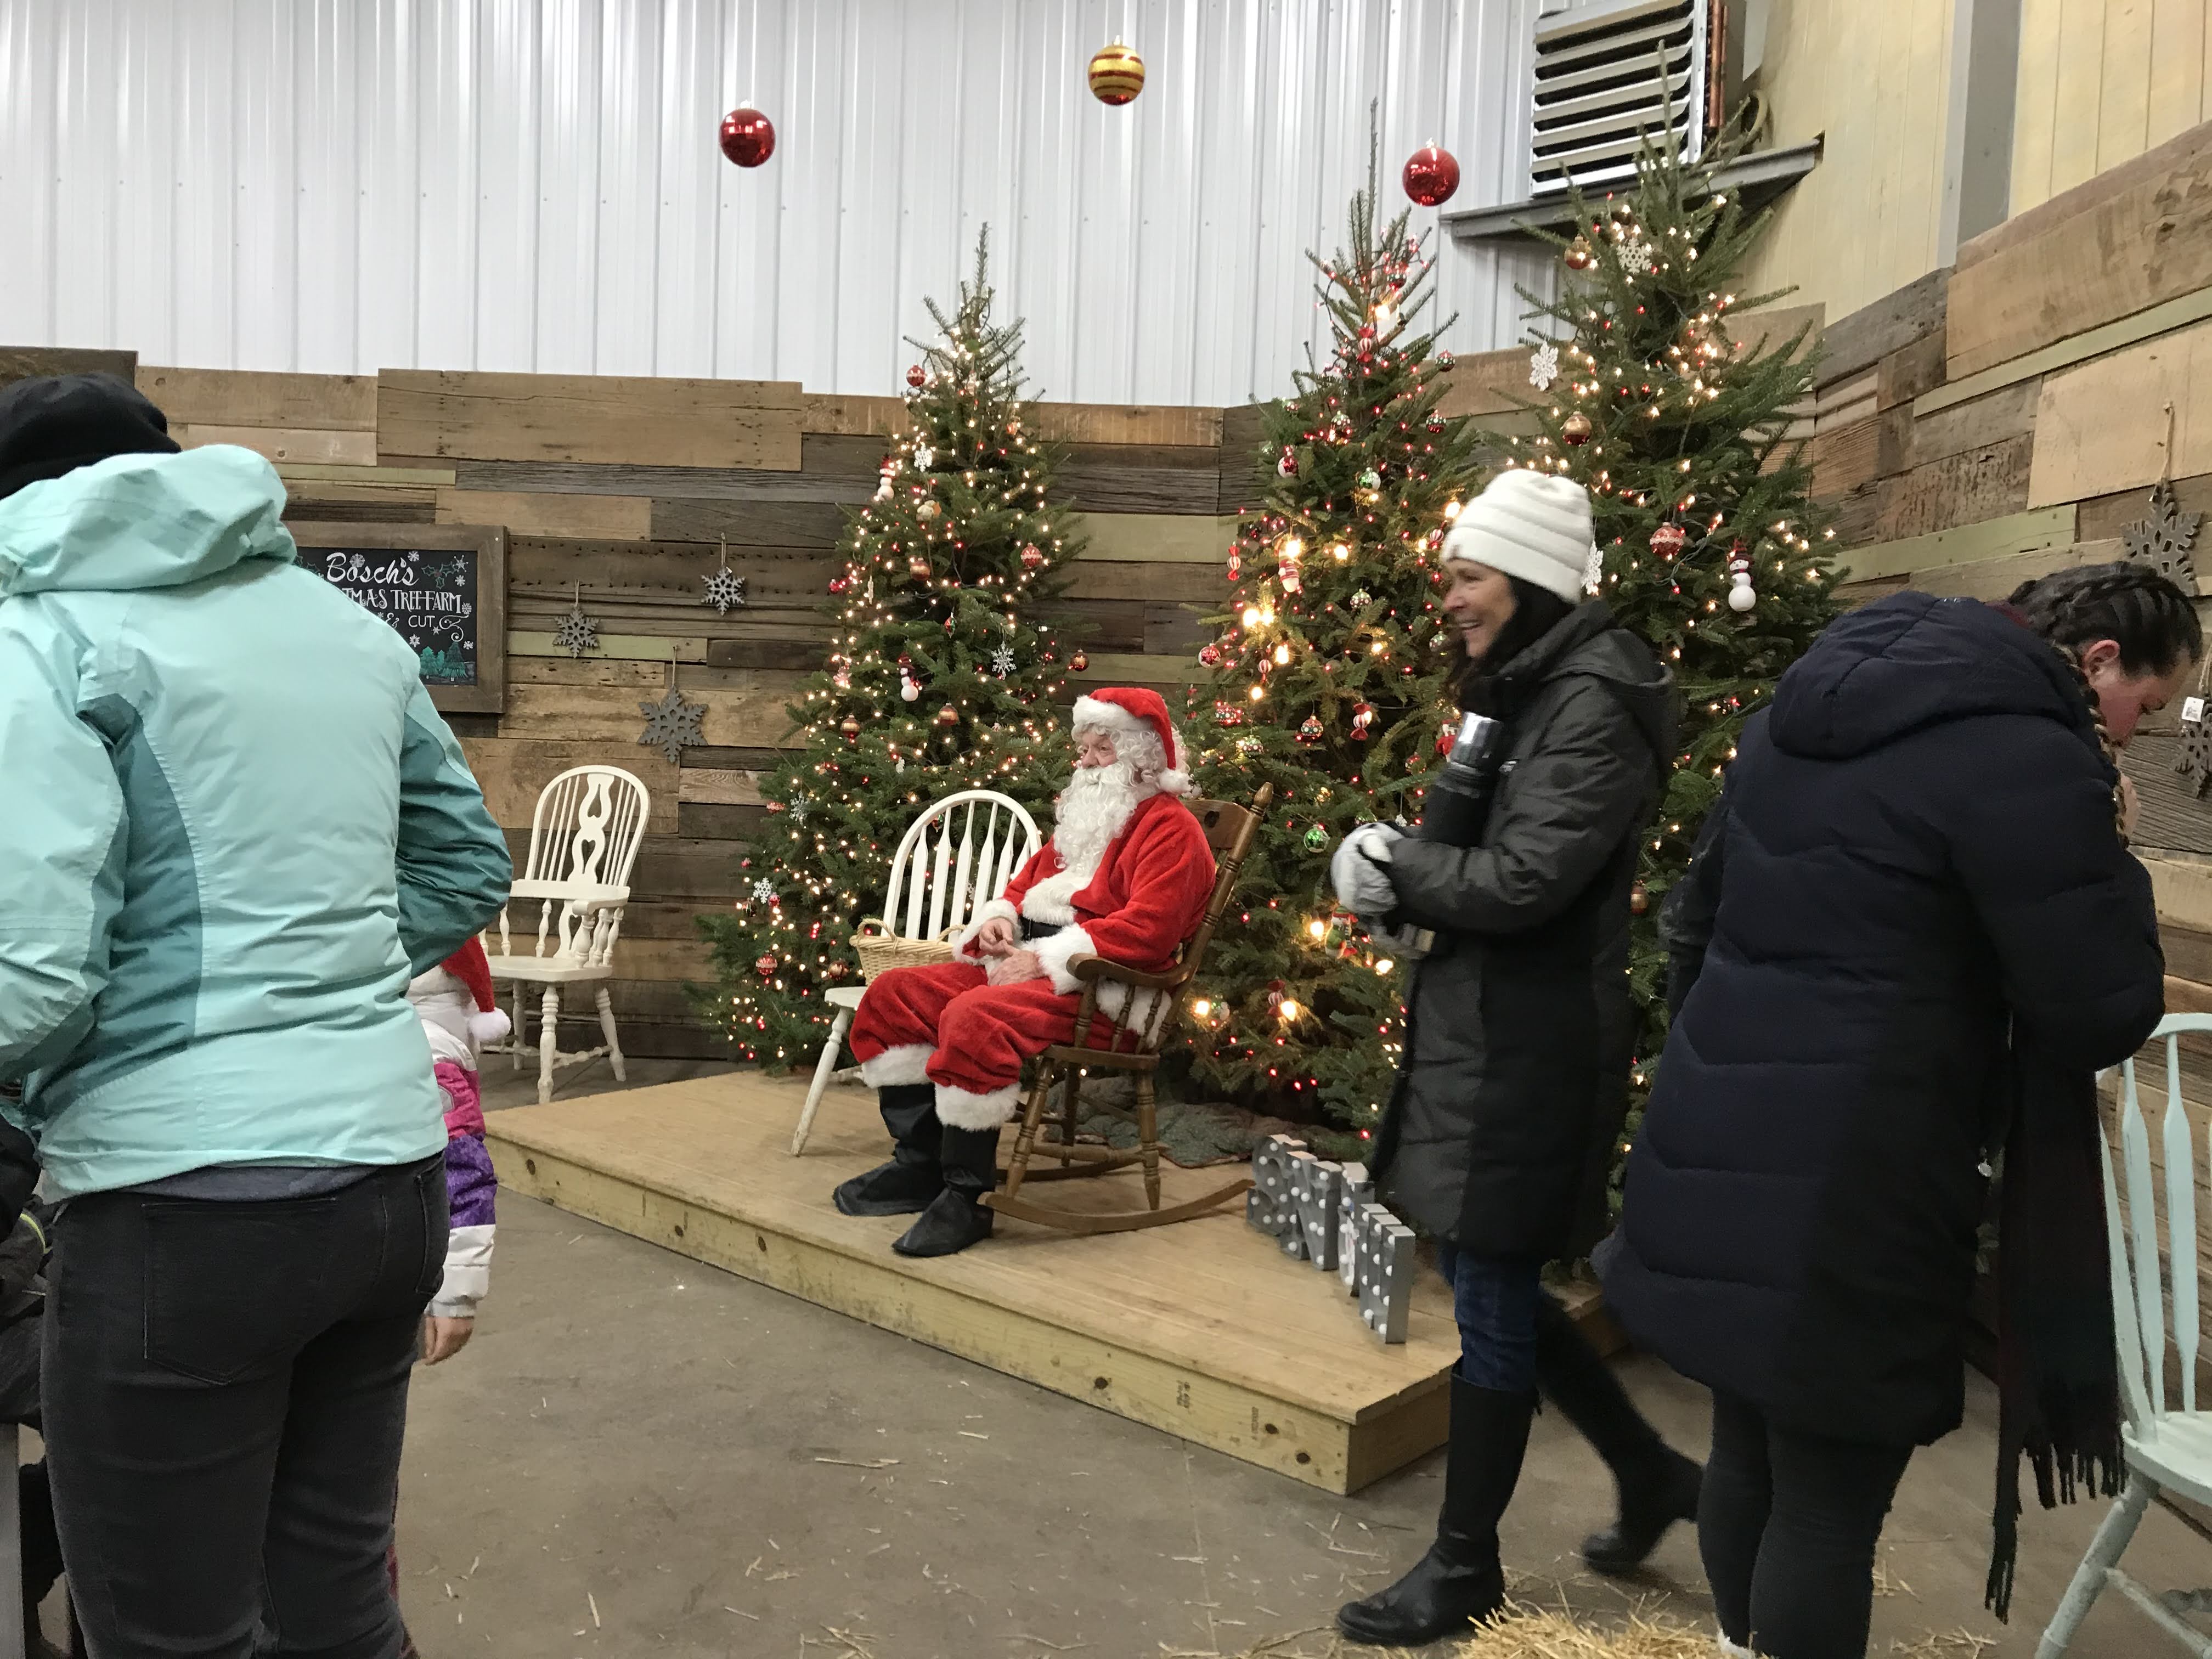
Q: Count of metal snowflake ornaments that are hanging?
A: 5